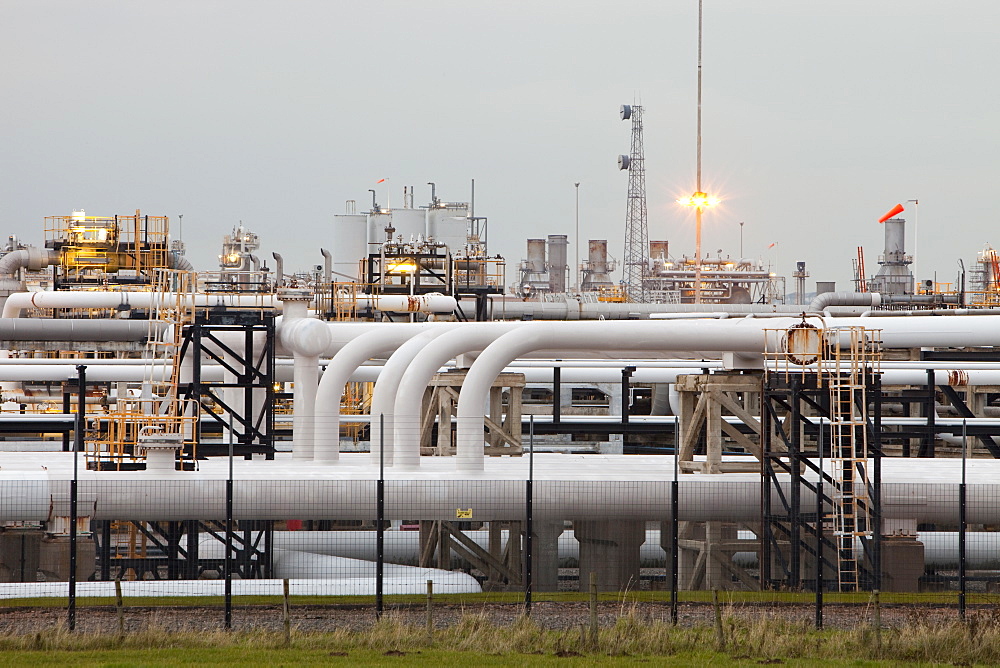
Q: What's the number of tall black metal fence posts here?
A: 7